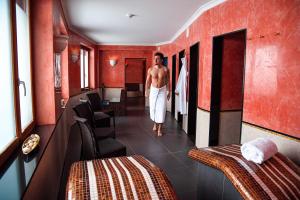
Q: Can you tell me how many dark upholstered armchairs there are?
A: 3